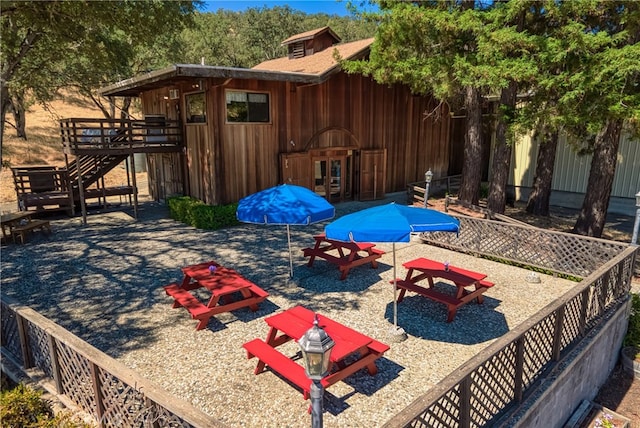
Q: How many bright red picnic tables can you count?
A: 4